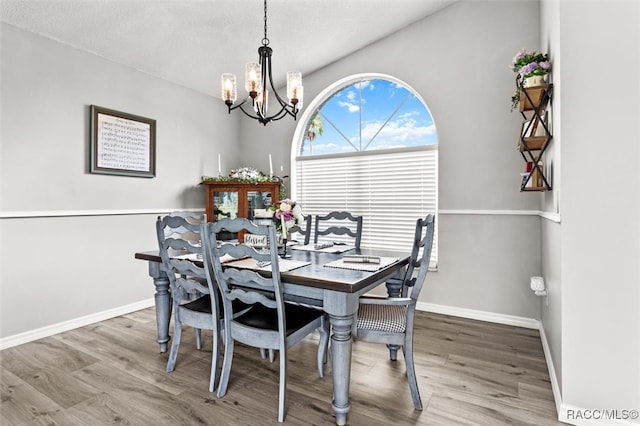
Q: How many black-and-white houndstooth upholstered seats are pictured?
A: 1